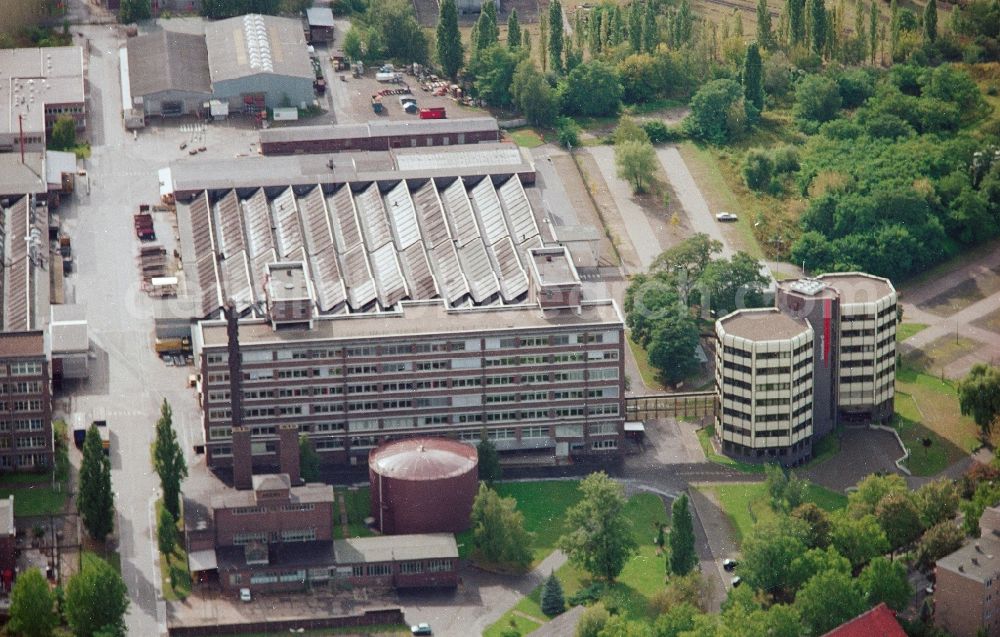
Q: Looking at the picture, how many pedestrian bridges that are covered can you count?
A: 1